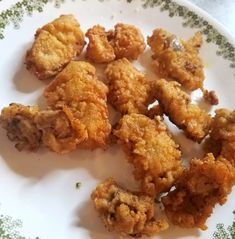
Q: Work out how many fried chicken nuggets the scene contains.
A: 11